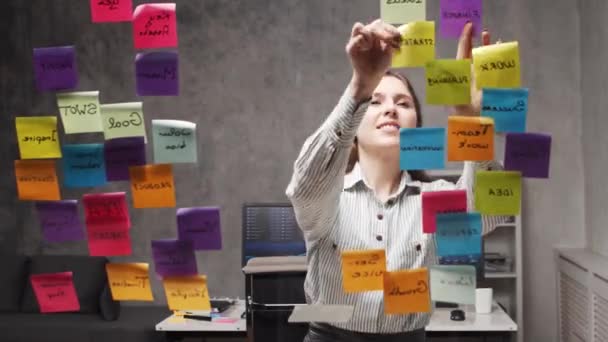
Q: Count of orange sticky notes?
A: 7